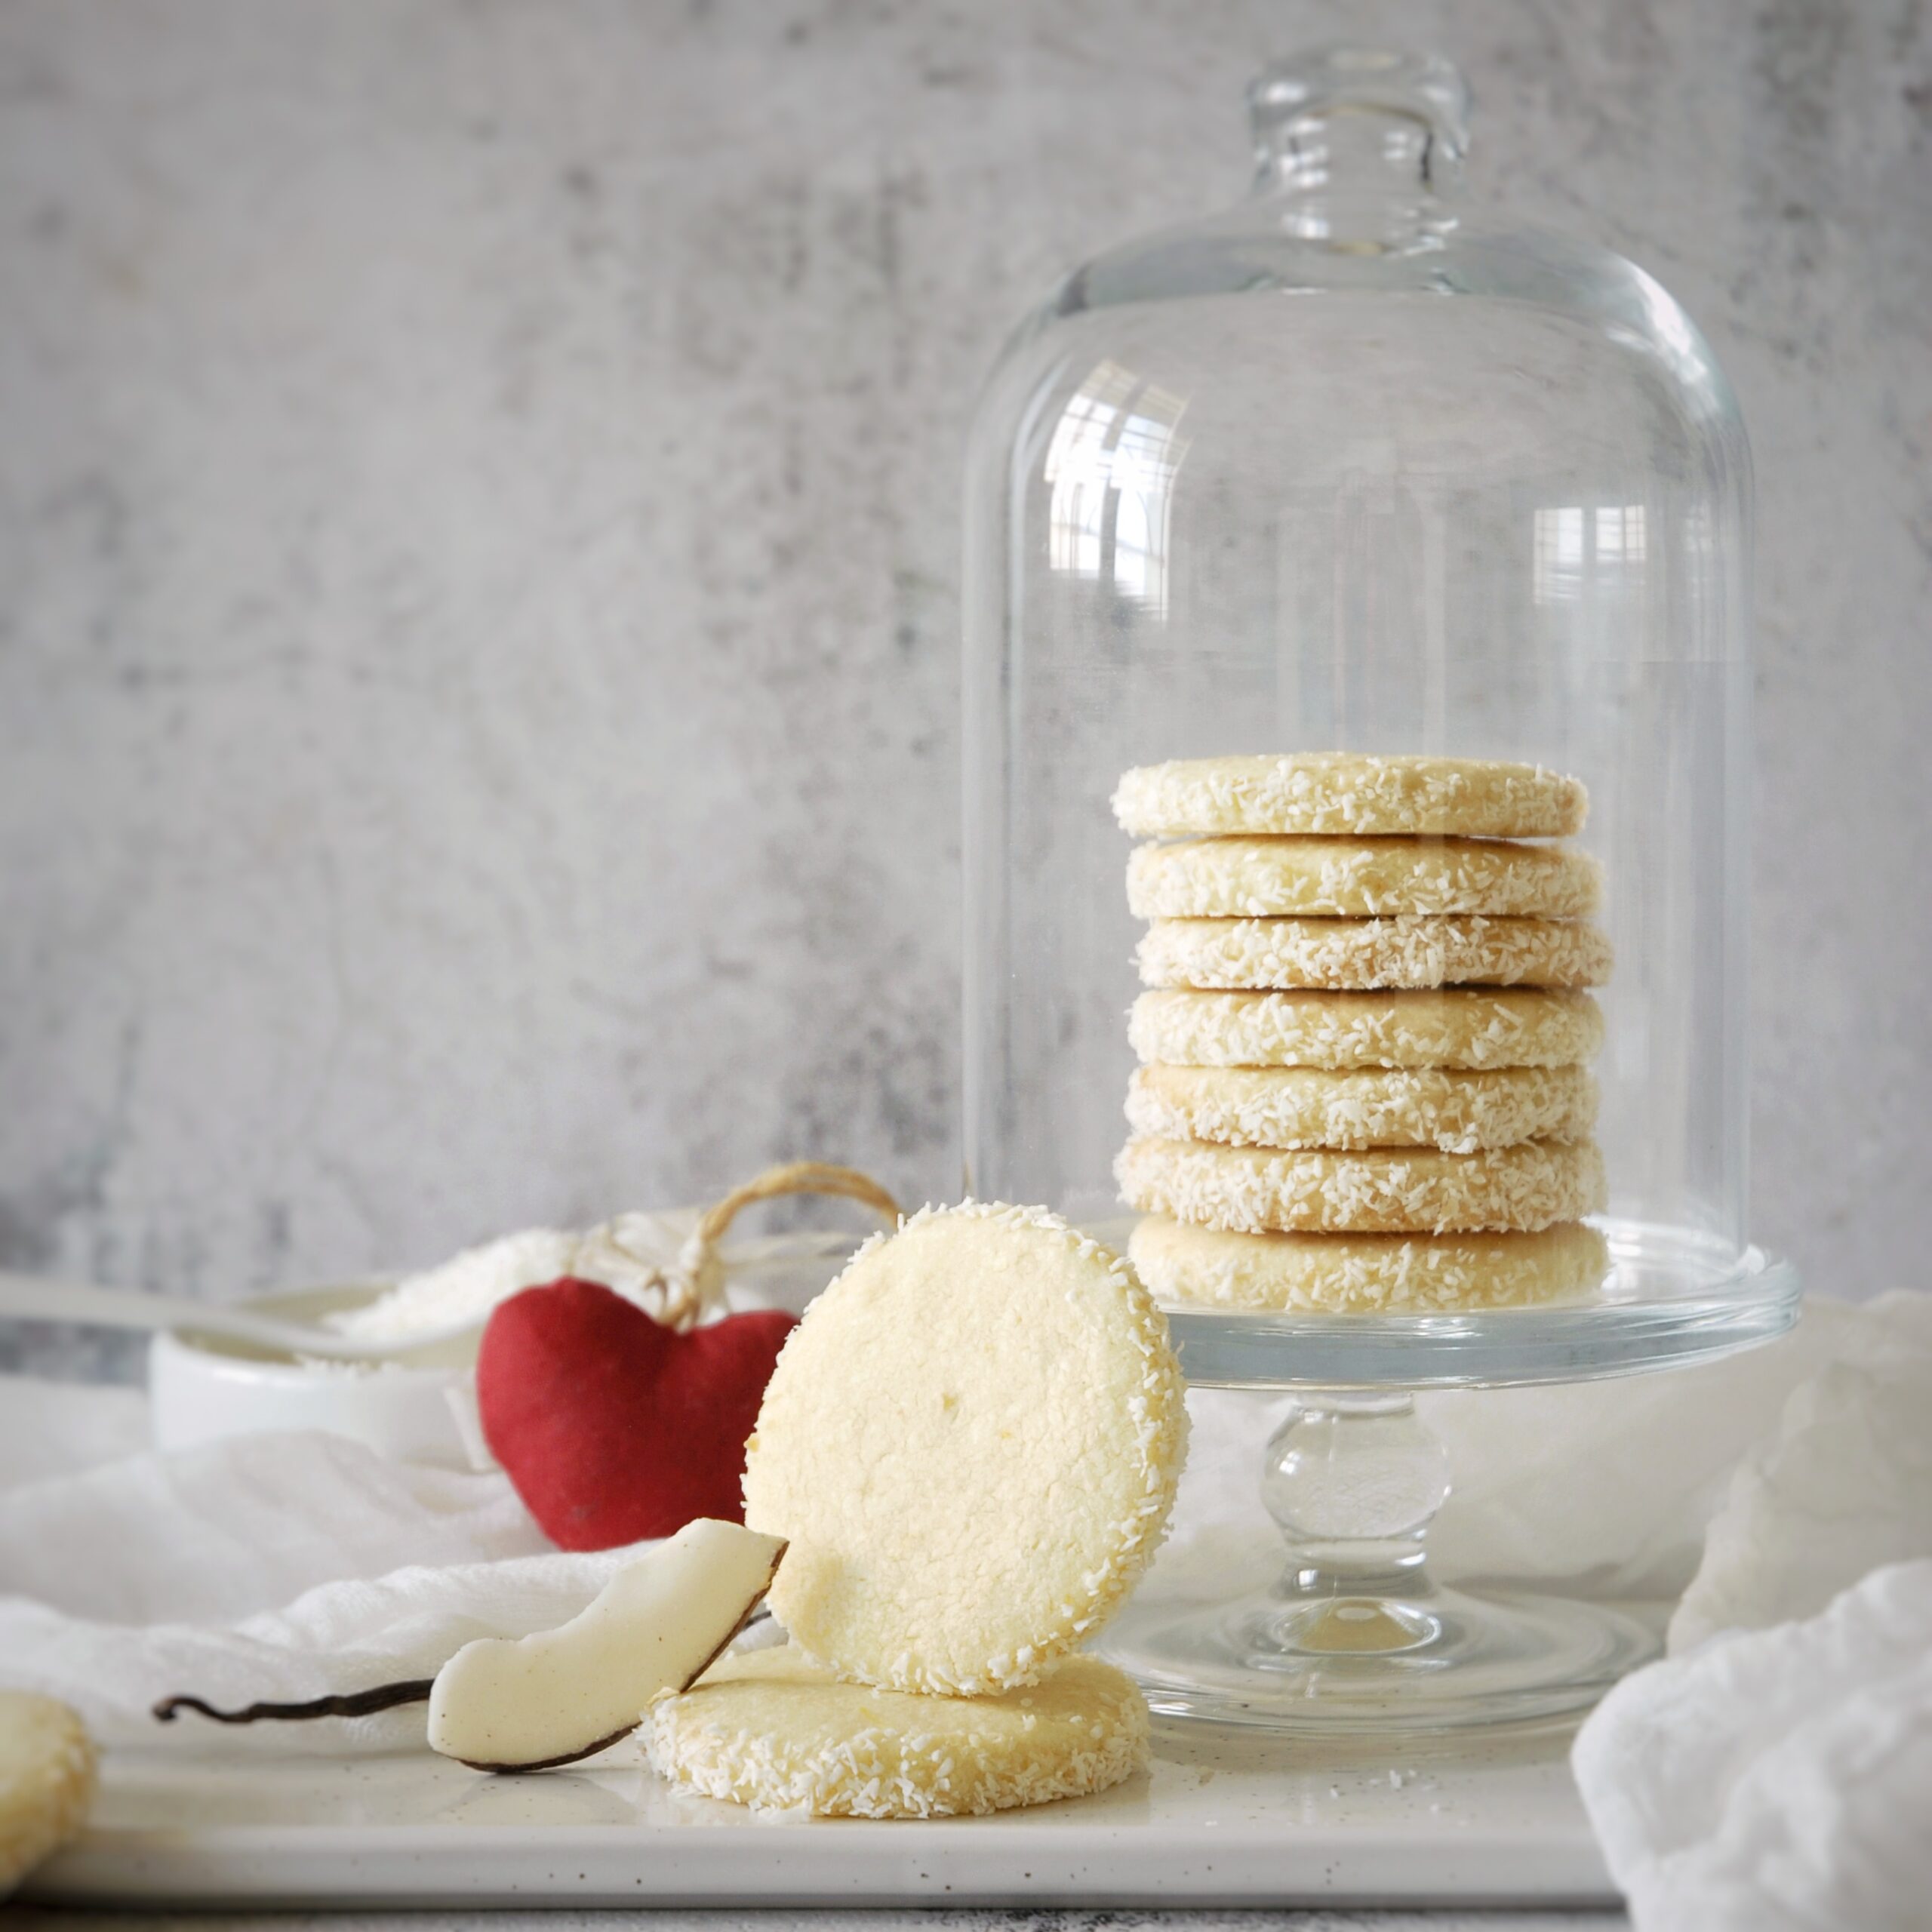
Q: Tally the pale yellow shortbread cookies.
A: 10